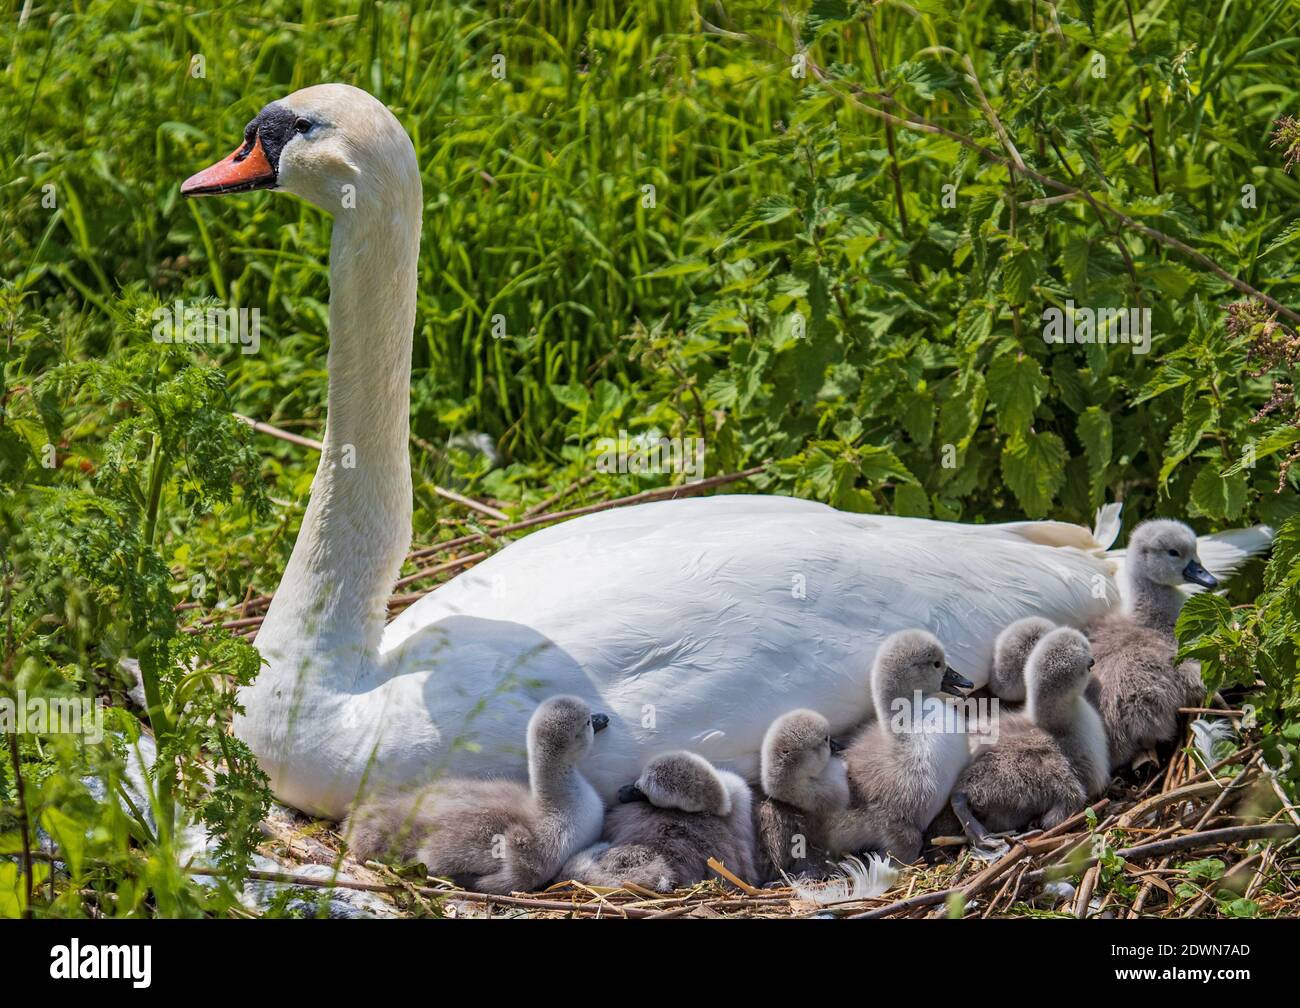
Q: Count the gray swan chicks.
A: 7